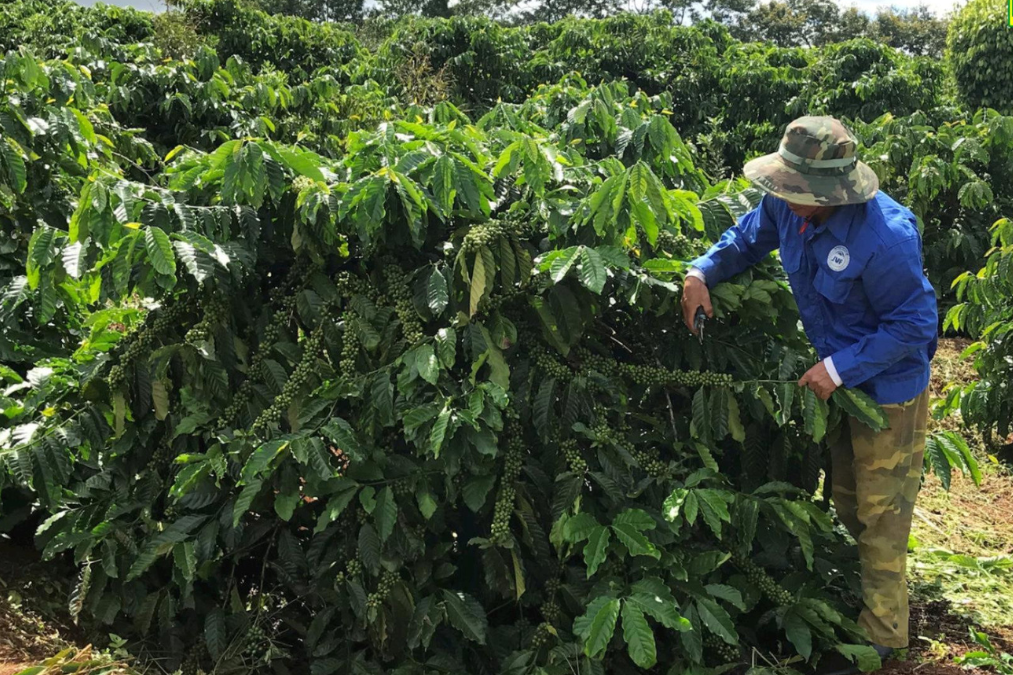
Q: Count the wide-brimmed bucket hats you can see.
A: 1